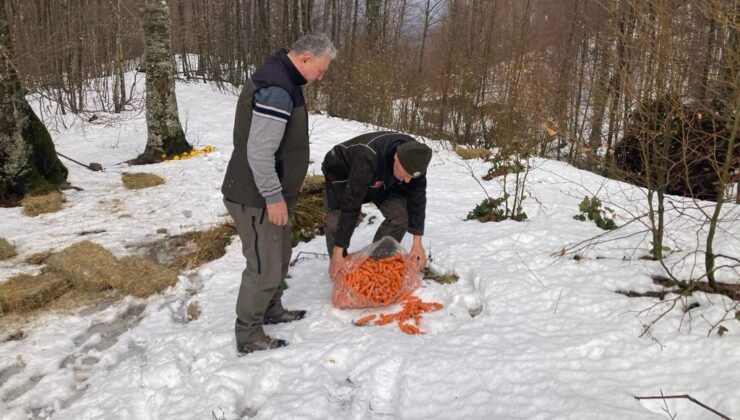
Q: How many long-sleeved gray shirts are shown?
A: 1